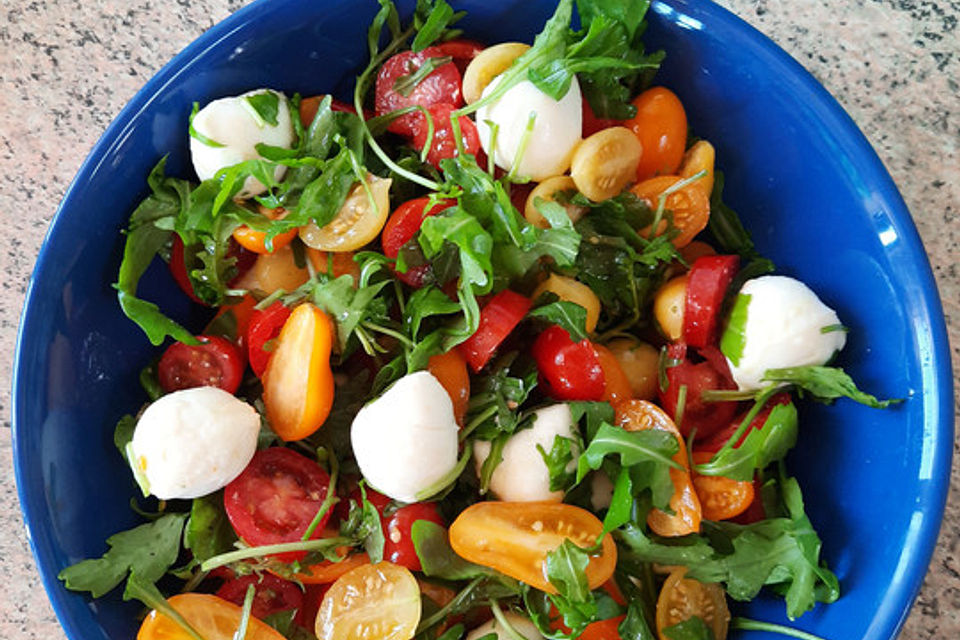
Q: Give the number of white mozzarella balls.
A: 6